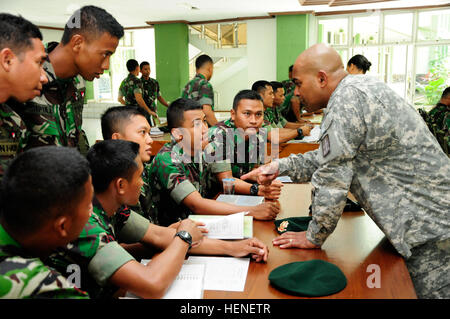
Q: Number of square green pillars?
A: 2